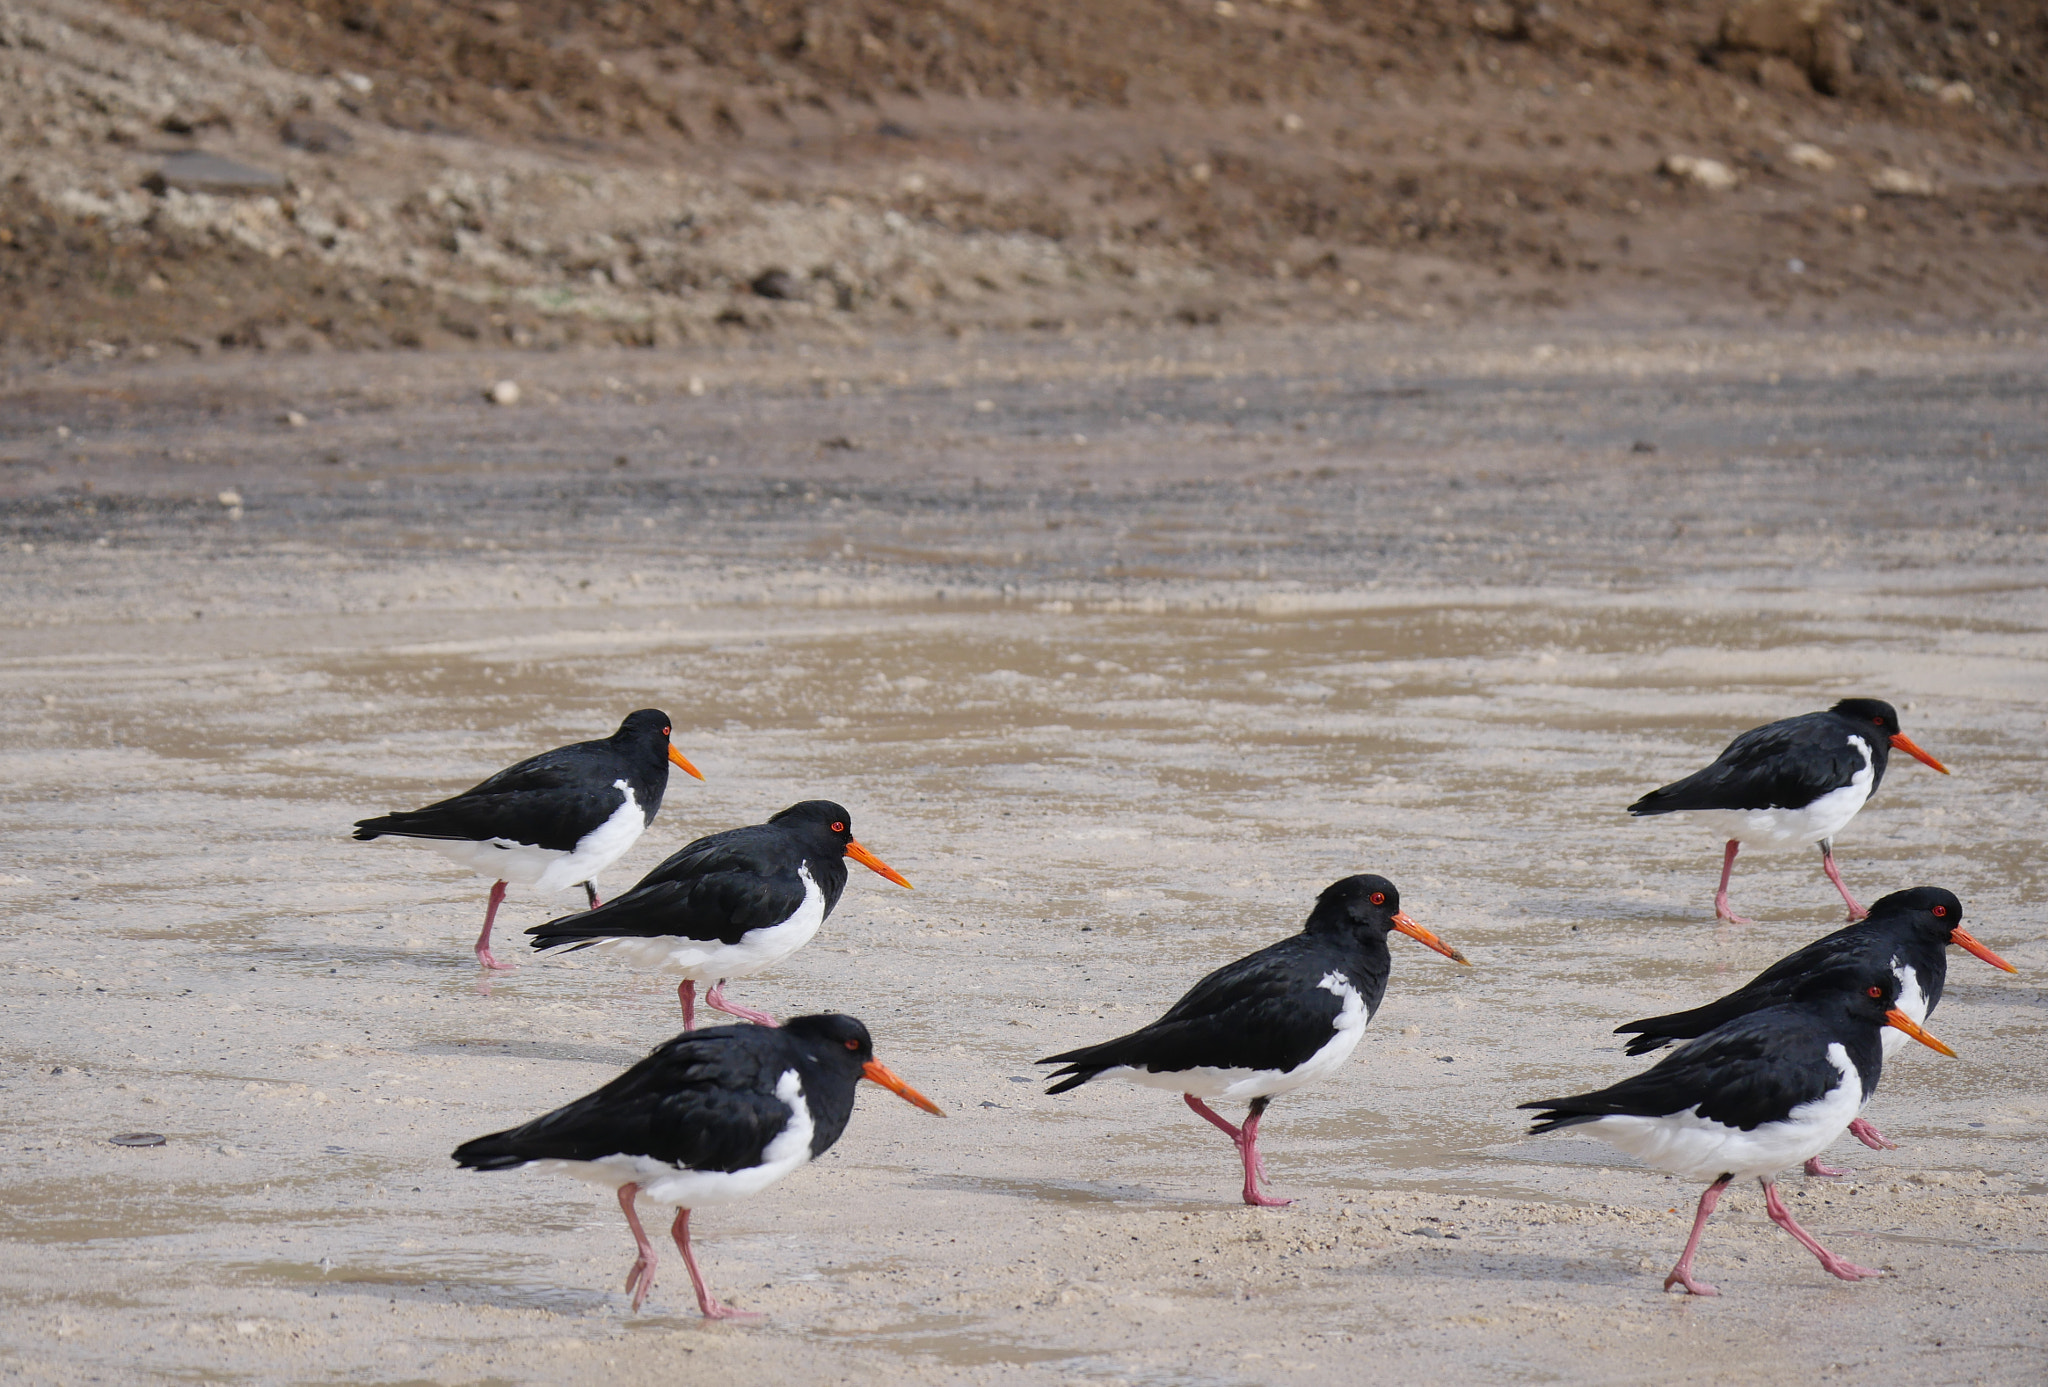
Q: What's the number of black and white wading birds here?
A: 7